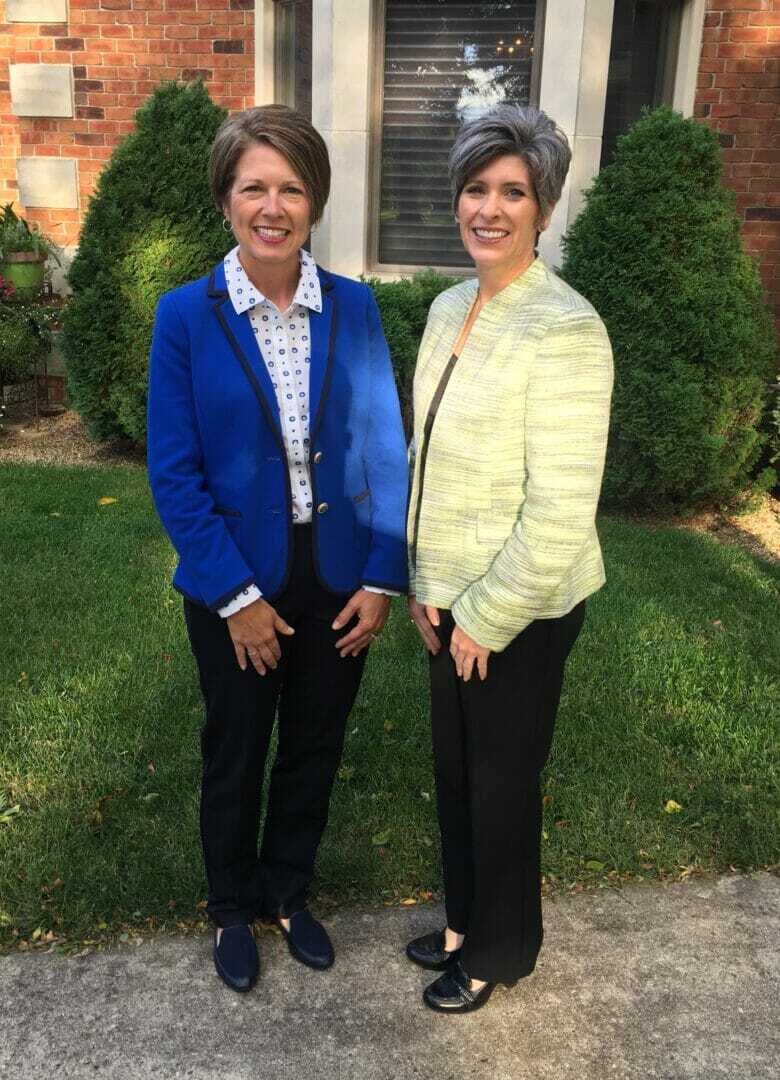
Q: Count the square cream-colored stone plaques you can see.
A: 3